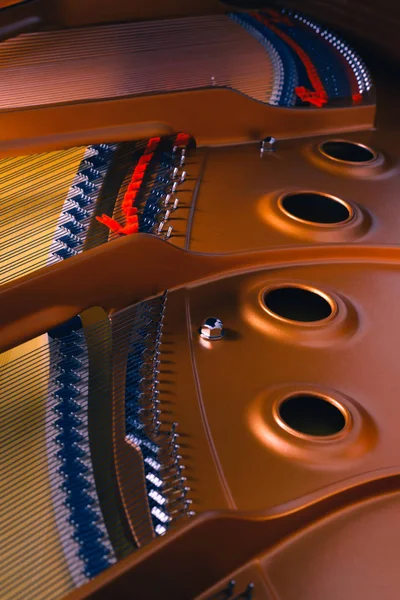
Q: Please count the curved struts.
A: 3